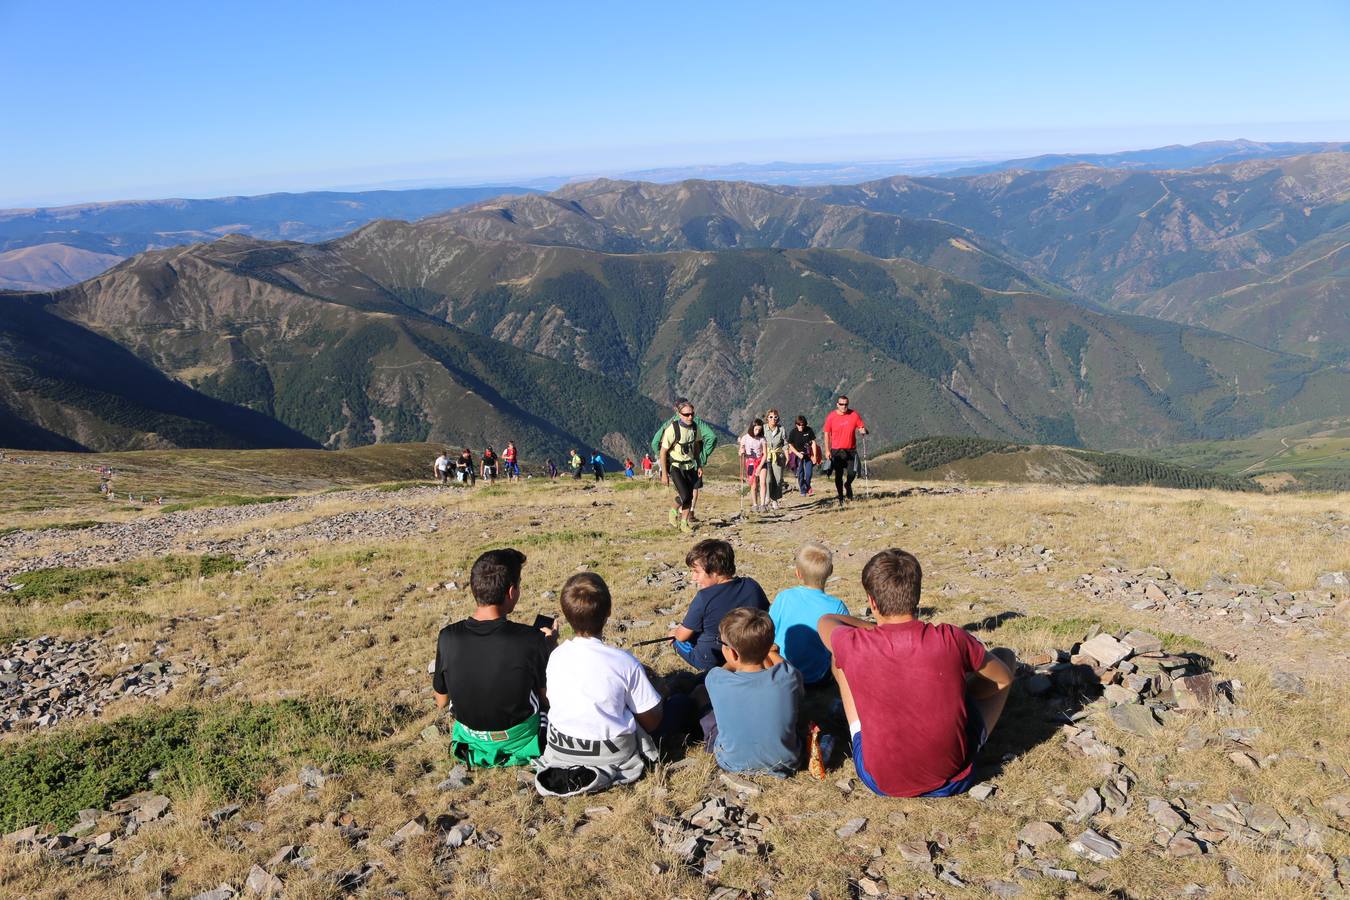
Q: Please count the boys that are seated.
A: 6